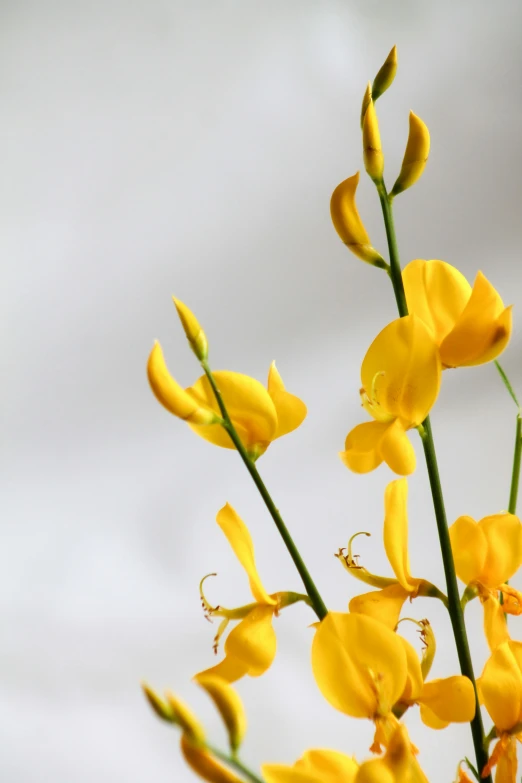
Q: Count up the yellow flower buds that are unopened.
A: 11